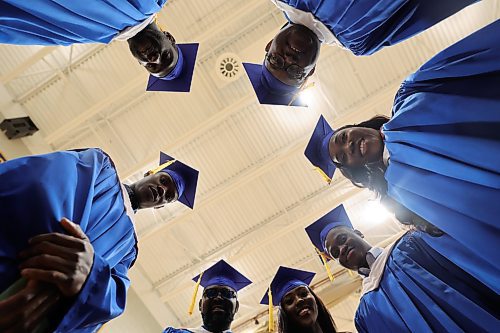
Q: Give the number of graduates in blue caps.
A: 7